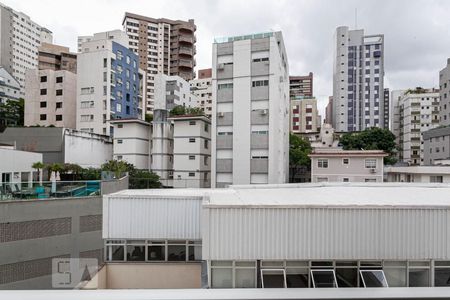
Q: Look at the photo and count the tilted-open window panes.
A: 3